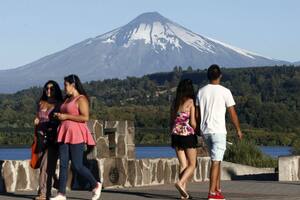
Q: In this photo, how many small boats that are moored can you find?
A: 0